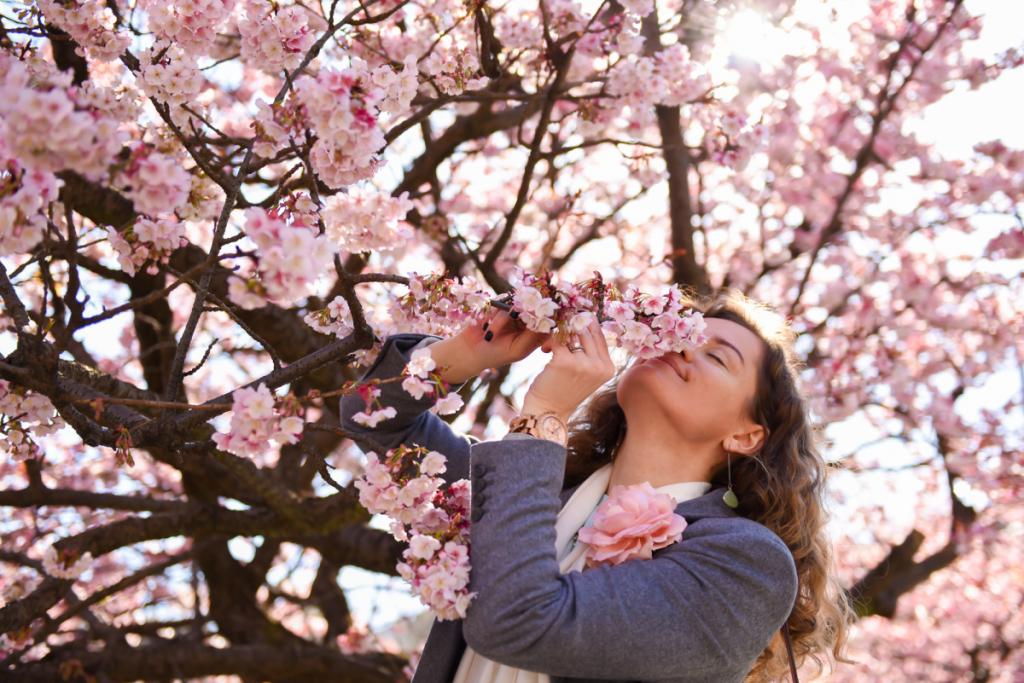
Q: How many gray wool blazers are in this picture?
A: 1